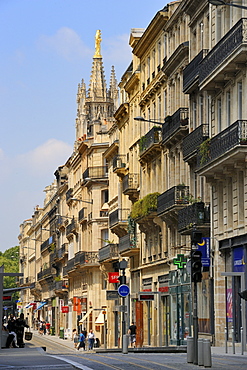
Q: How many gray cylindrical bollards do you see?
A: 4